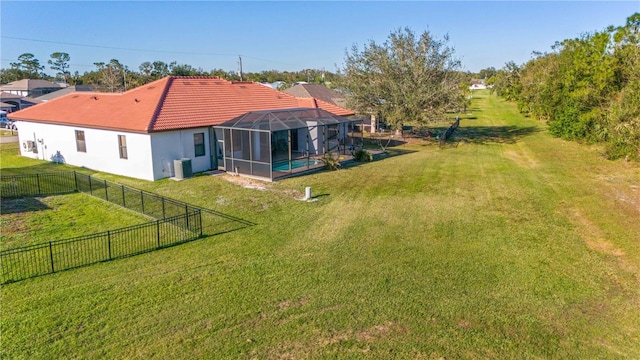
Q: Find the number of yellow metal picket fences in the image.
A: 0